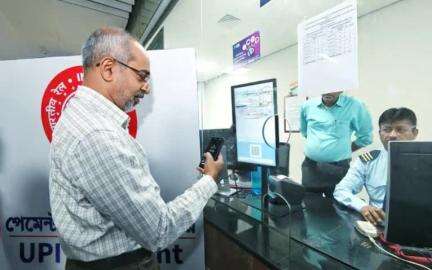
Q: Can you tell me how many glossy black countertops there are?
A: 1